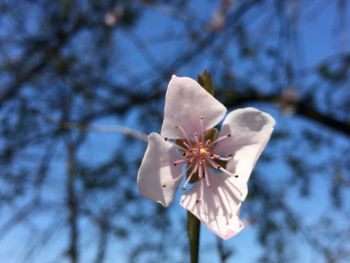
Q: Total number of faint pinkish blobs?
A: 3